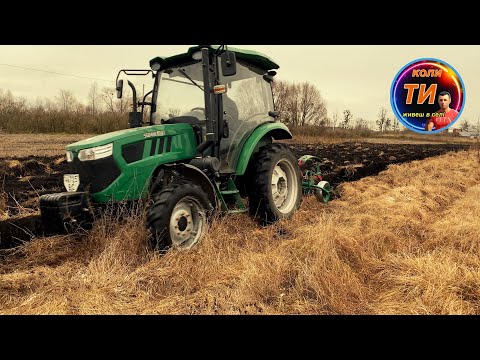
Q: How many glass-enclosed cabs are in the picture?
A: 1